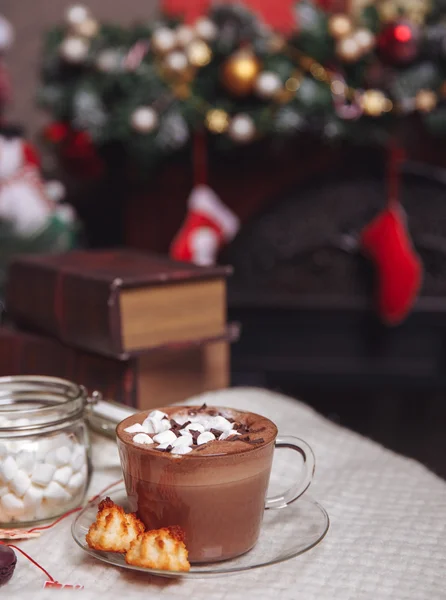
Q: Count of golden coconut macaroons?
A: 2